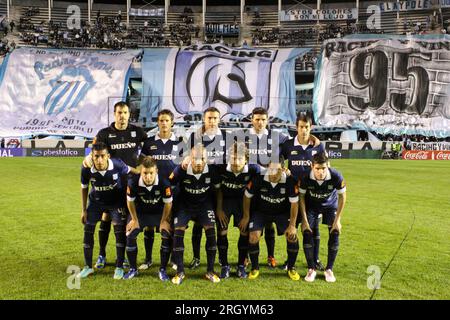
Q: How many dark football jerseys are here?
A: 11